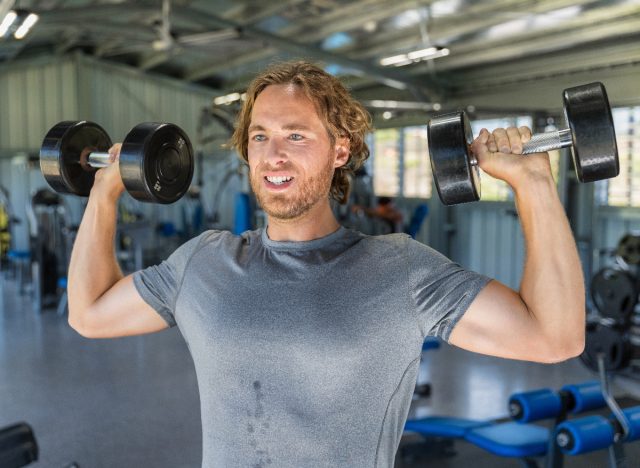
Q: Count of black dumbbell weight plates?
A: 4